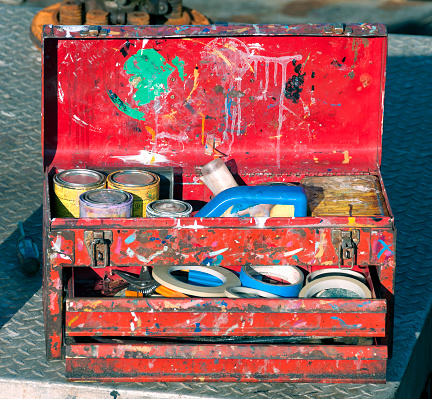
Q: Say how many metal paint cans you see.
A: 4